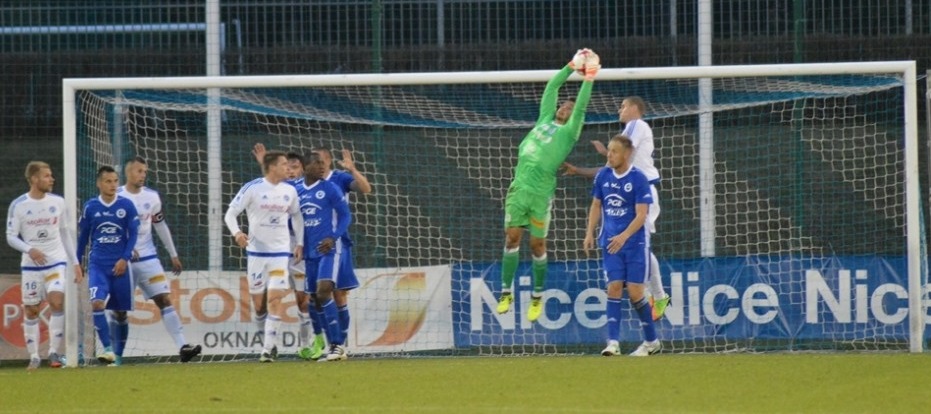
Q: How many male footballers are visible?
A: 10